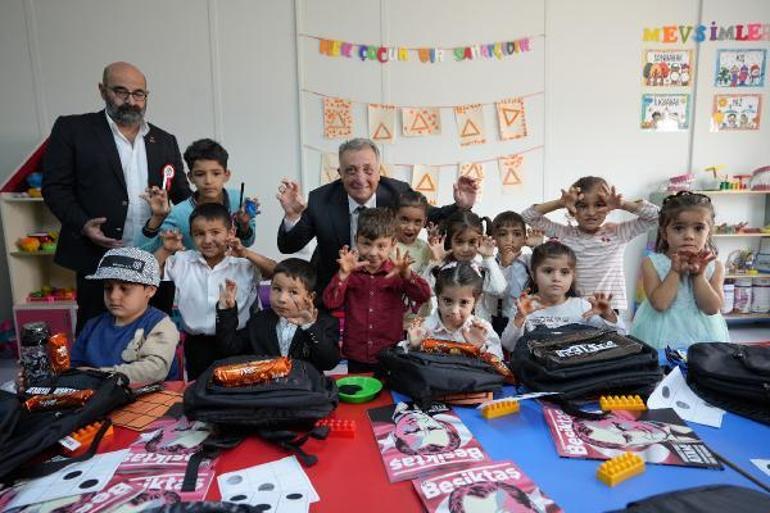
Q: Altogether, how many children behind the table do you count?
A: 12